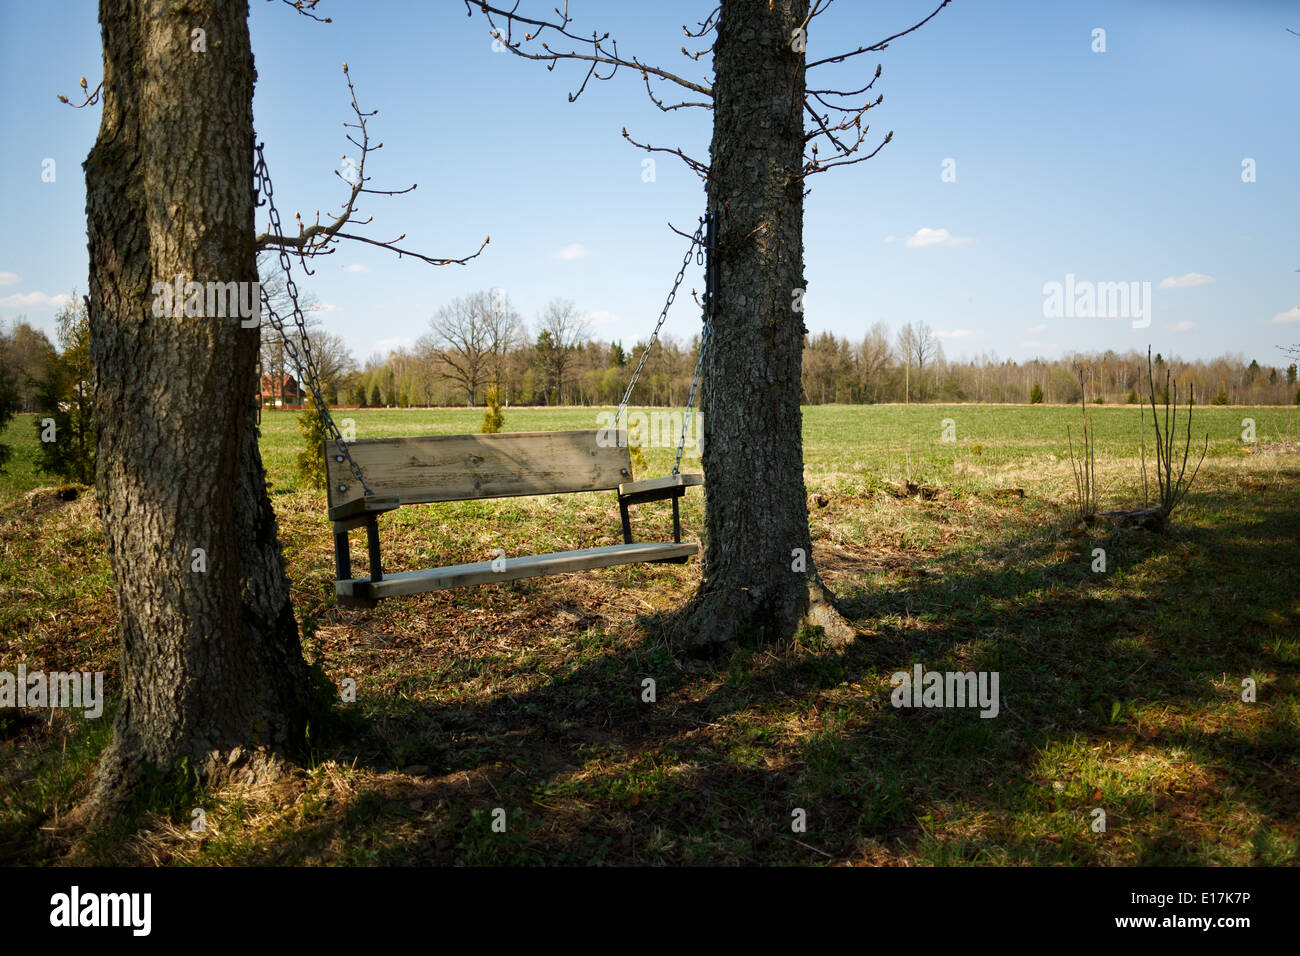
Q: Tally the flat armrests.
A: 2